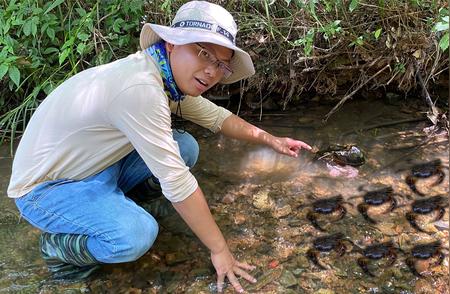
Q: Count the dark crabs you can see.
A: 7